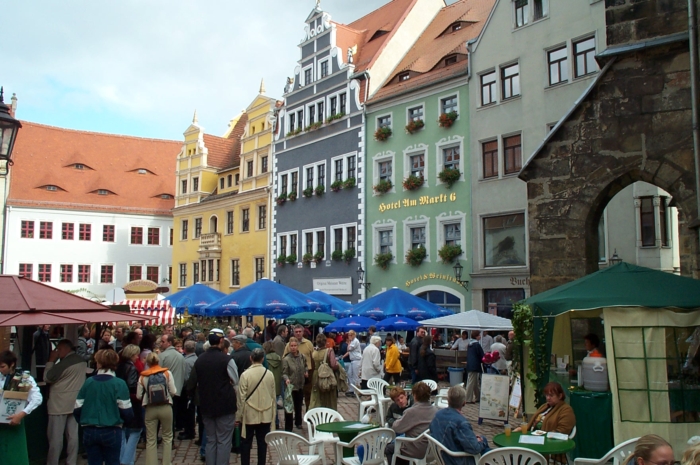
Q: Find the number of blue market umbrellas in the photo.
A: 6